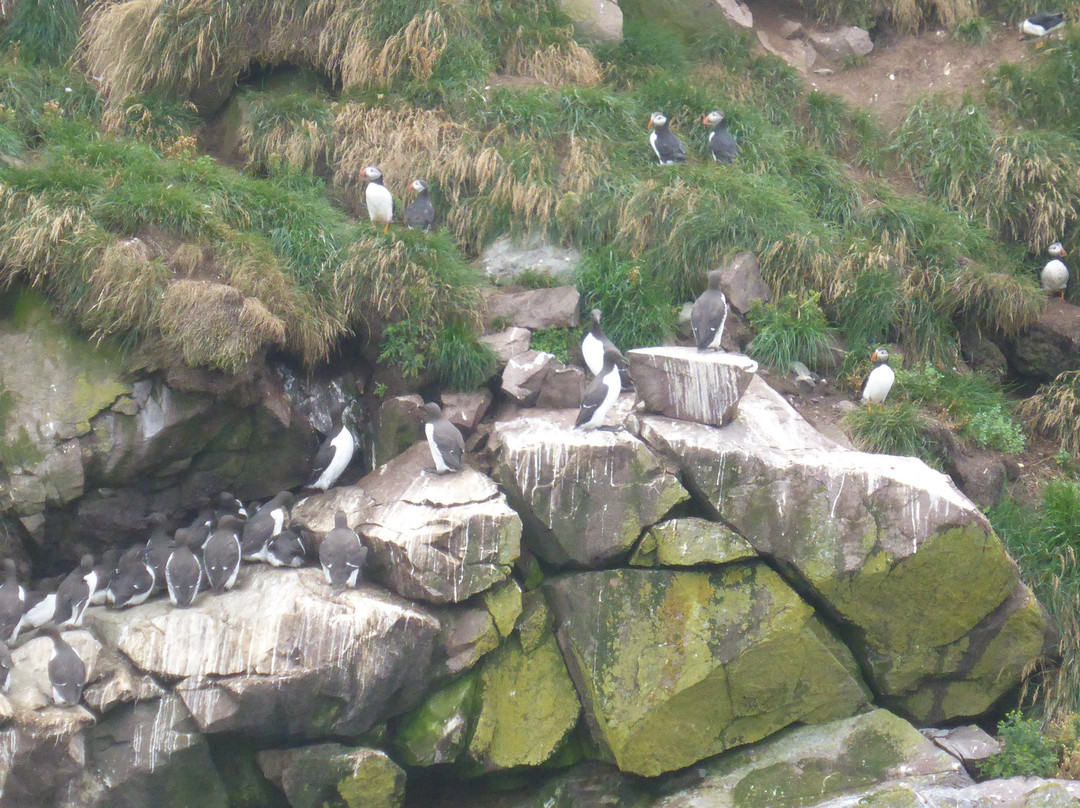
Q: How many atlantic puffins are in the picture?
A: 7